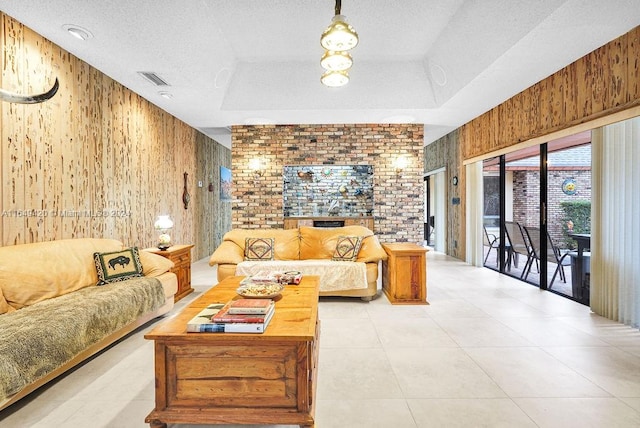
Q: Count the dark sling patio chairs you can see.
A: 3